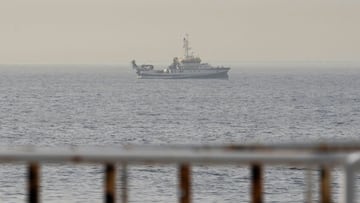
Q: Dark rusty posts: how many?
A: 5